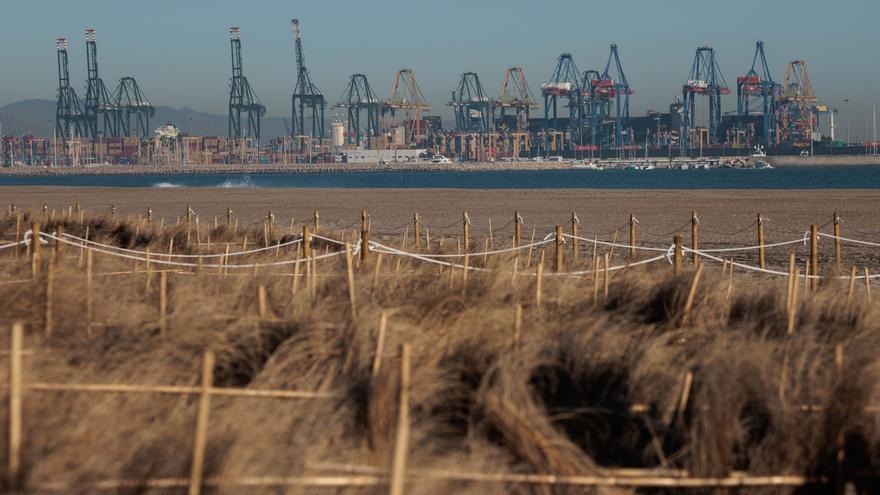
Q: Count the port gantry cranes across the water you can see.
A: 15